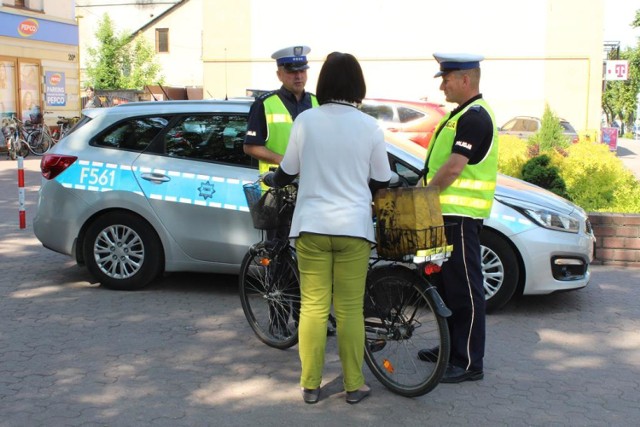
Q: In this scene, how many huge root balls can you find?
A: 0